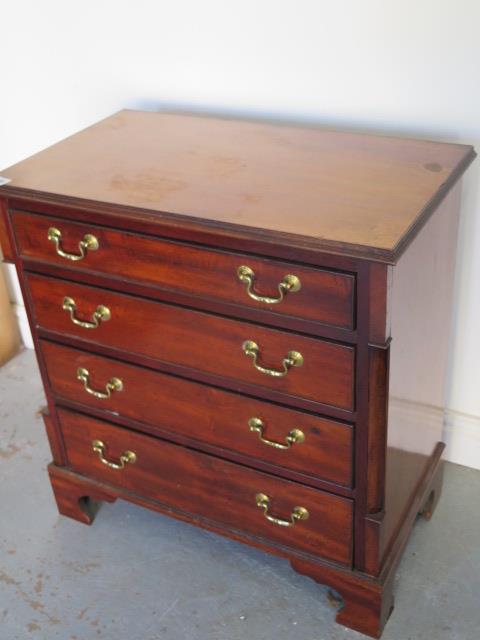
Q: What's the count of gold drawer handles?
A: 8